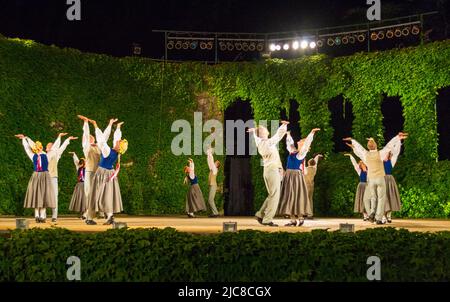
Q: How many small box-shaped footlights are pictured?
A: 4